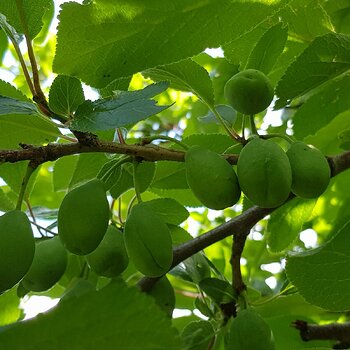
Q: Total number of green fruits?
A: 11